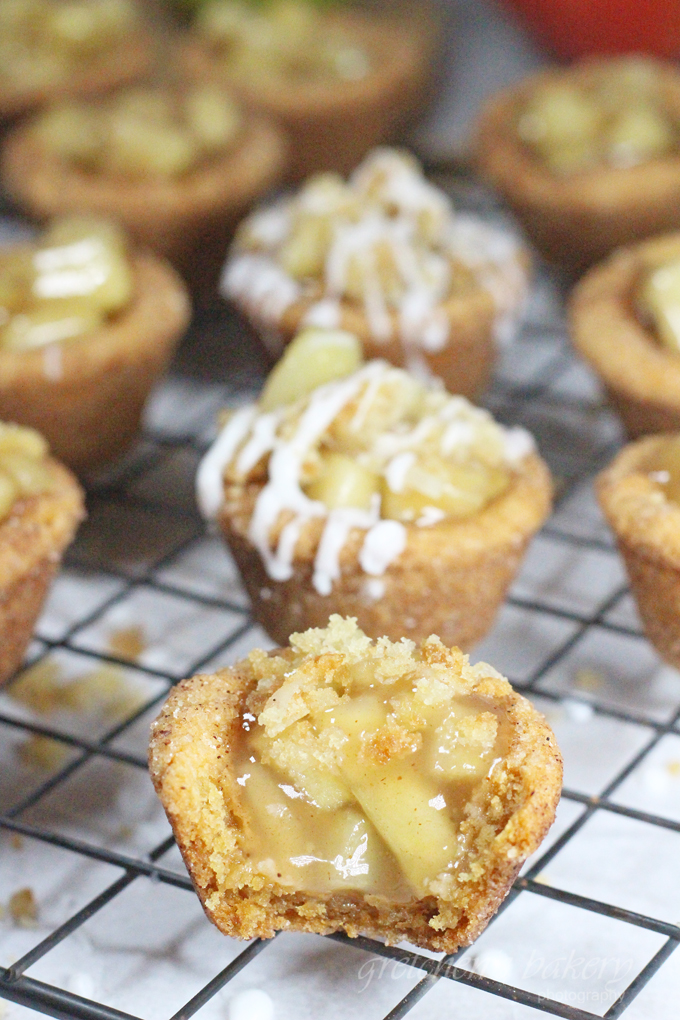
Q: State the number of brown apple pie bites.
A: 11